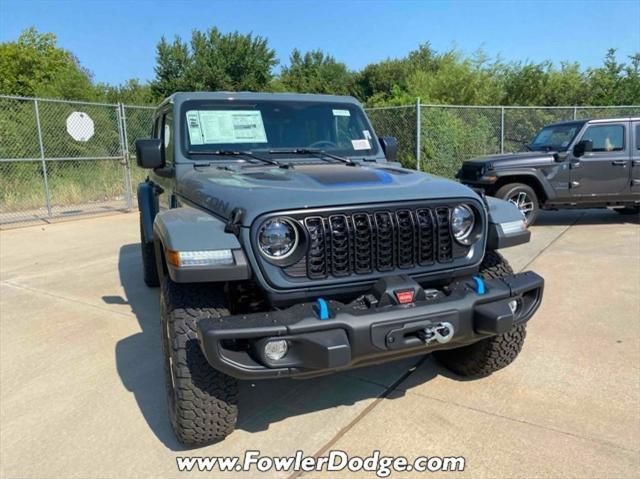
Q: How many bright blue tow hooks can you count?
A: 2